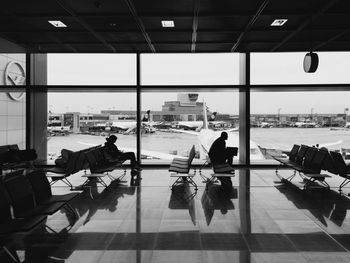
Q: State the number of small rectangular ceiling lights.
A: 3